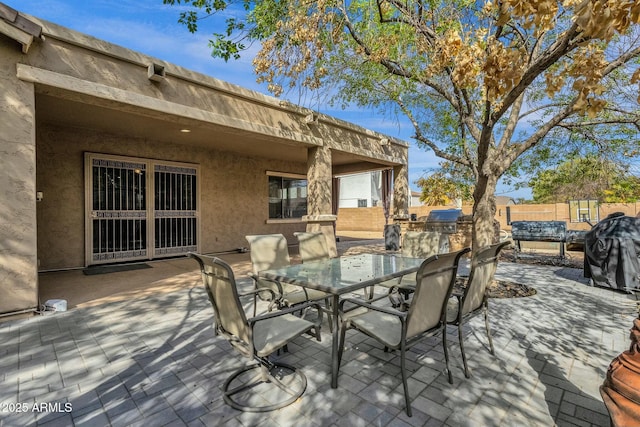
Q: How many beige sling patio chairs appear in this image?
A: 6